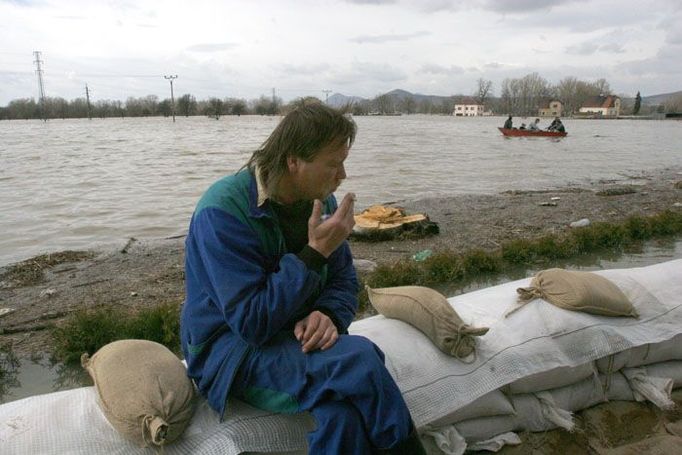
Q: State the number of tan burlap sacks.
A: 3